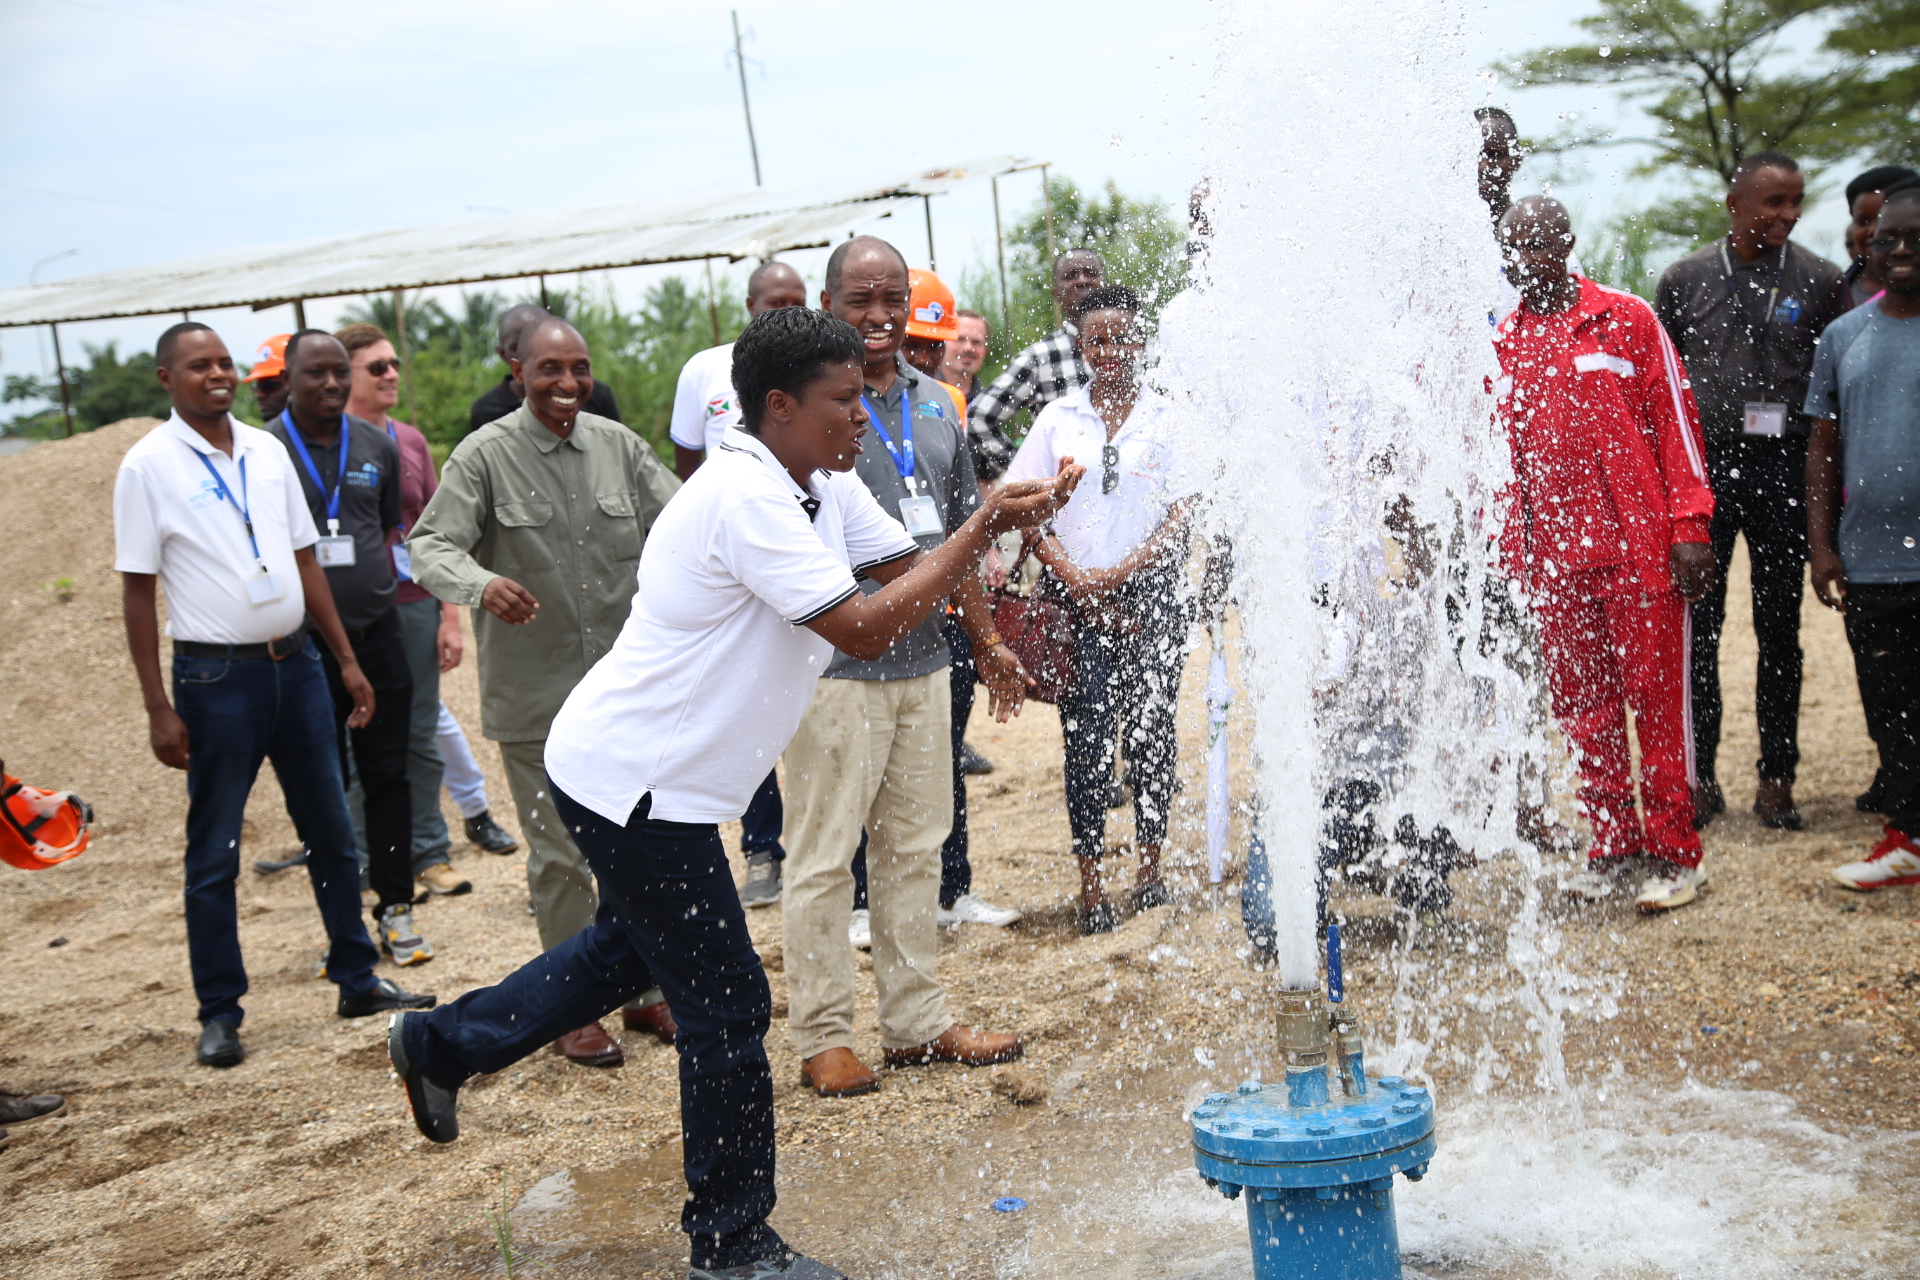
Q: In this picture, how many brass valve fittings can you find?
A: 2